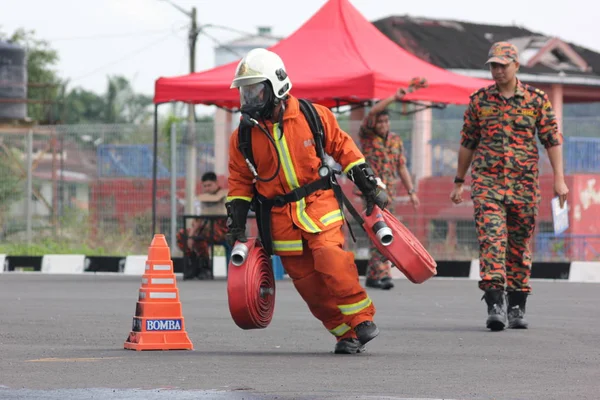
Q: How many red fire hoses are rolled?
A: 2